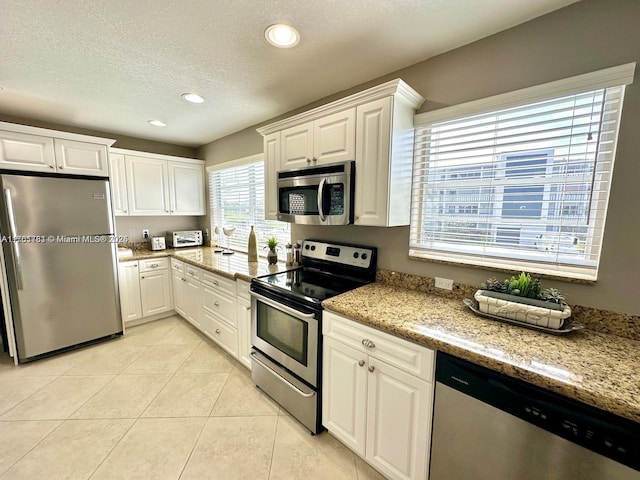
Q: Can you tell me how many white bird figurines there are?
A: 2